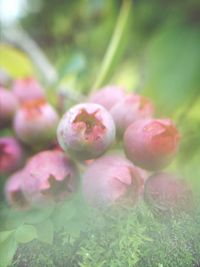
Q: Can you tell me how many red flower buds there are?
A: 12